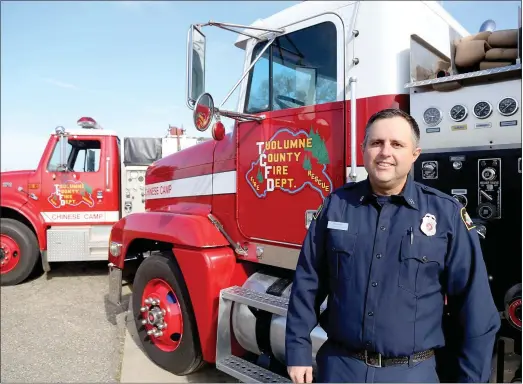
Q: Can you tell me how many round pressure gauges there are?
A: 4